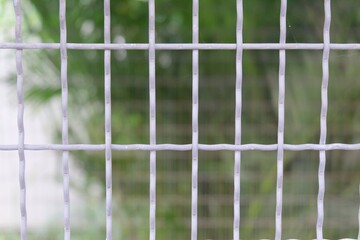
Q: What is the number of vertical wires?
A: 8